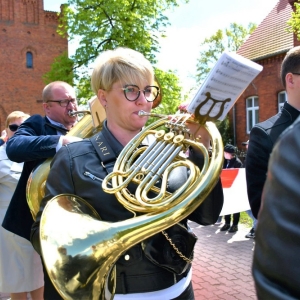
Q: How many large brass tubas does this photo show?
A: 1